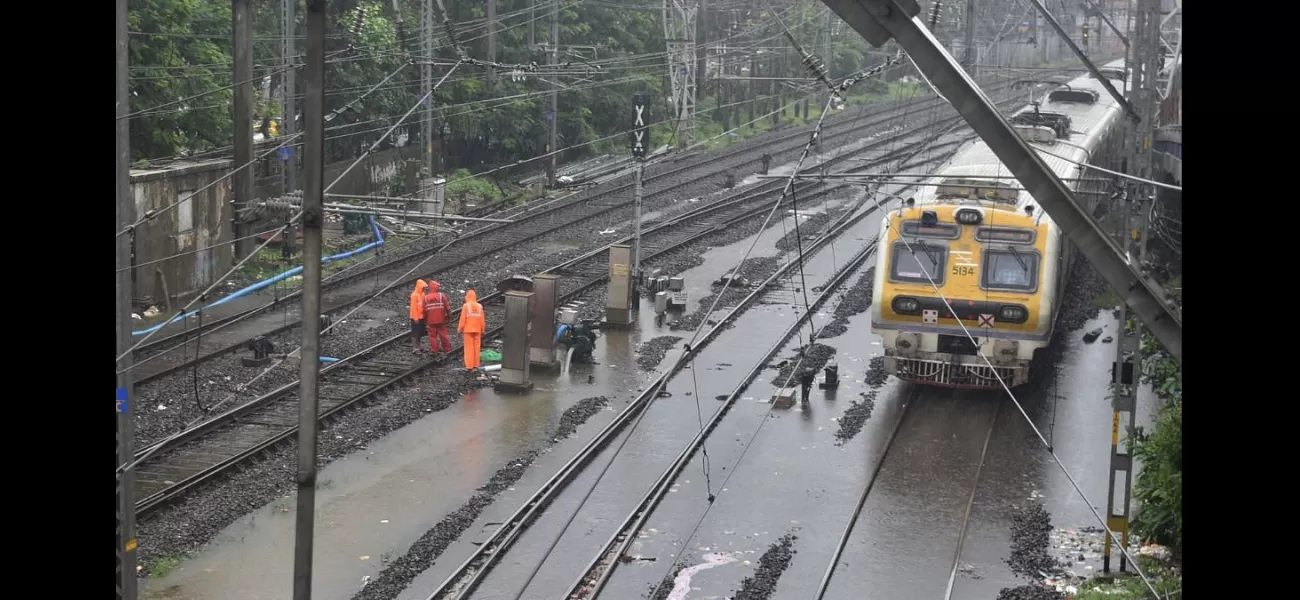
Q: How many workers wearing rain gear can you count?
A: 3